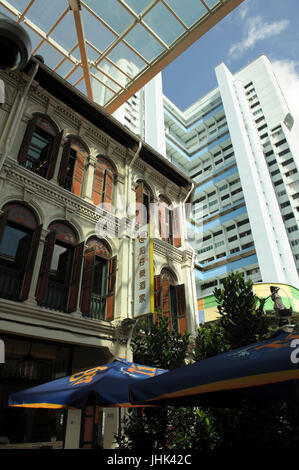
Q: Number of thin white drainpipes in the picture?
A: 3